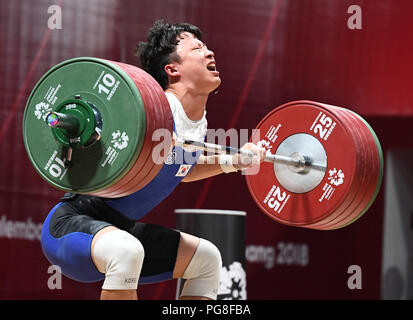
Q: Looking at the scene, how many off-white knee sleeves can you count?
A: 2